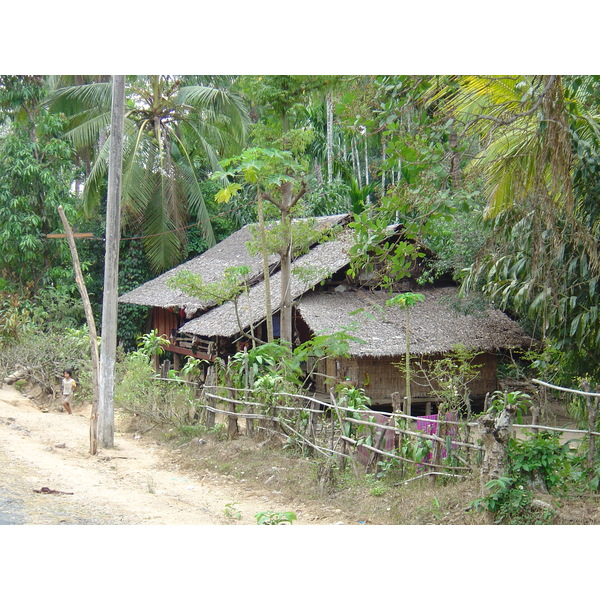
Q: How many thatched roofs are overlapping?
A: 3